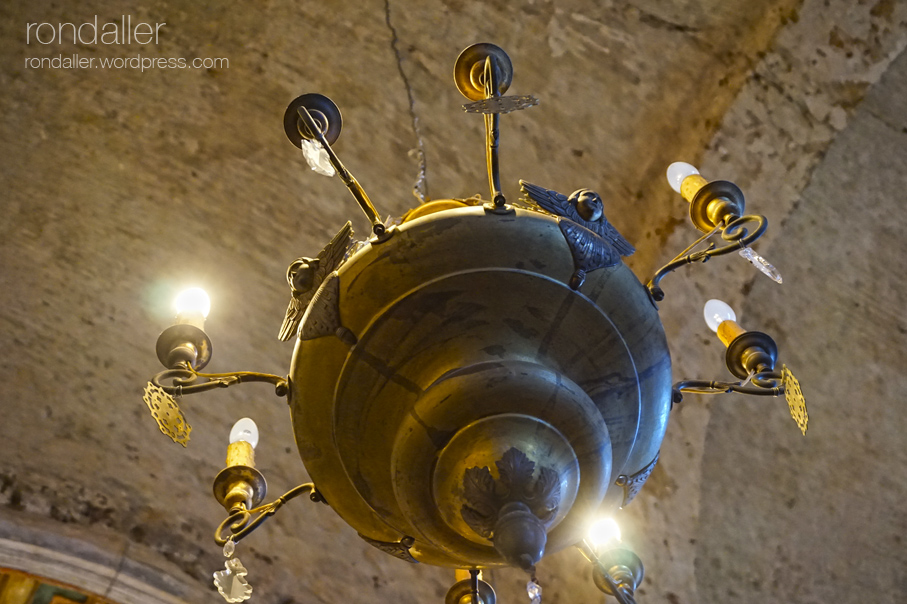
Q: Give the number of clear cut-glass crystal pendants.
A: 4